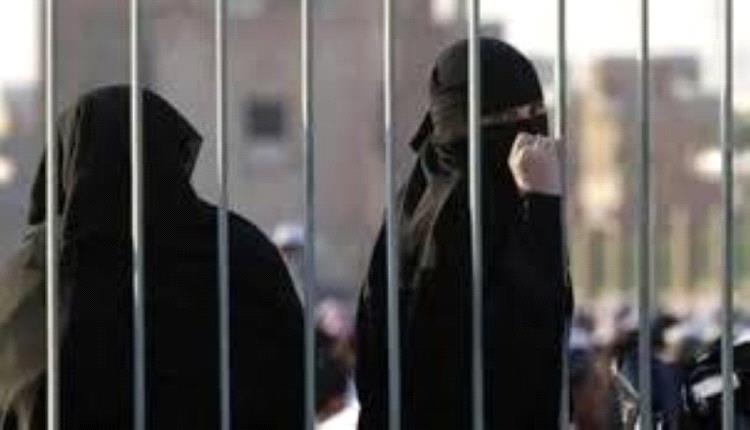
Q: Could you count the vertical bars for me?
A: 9